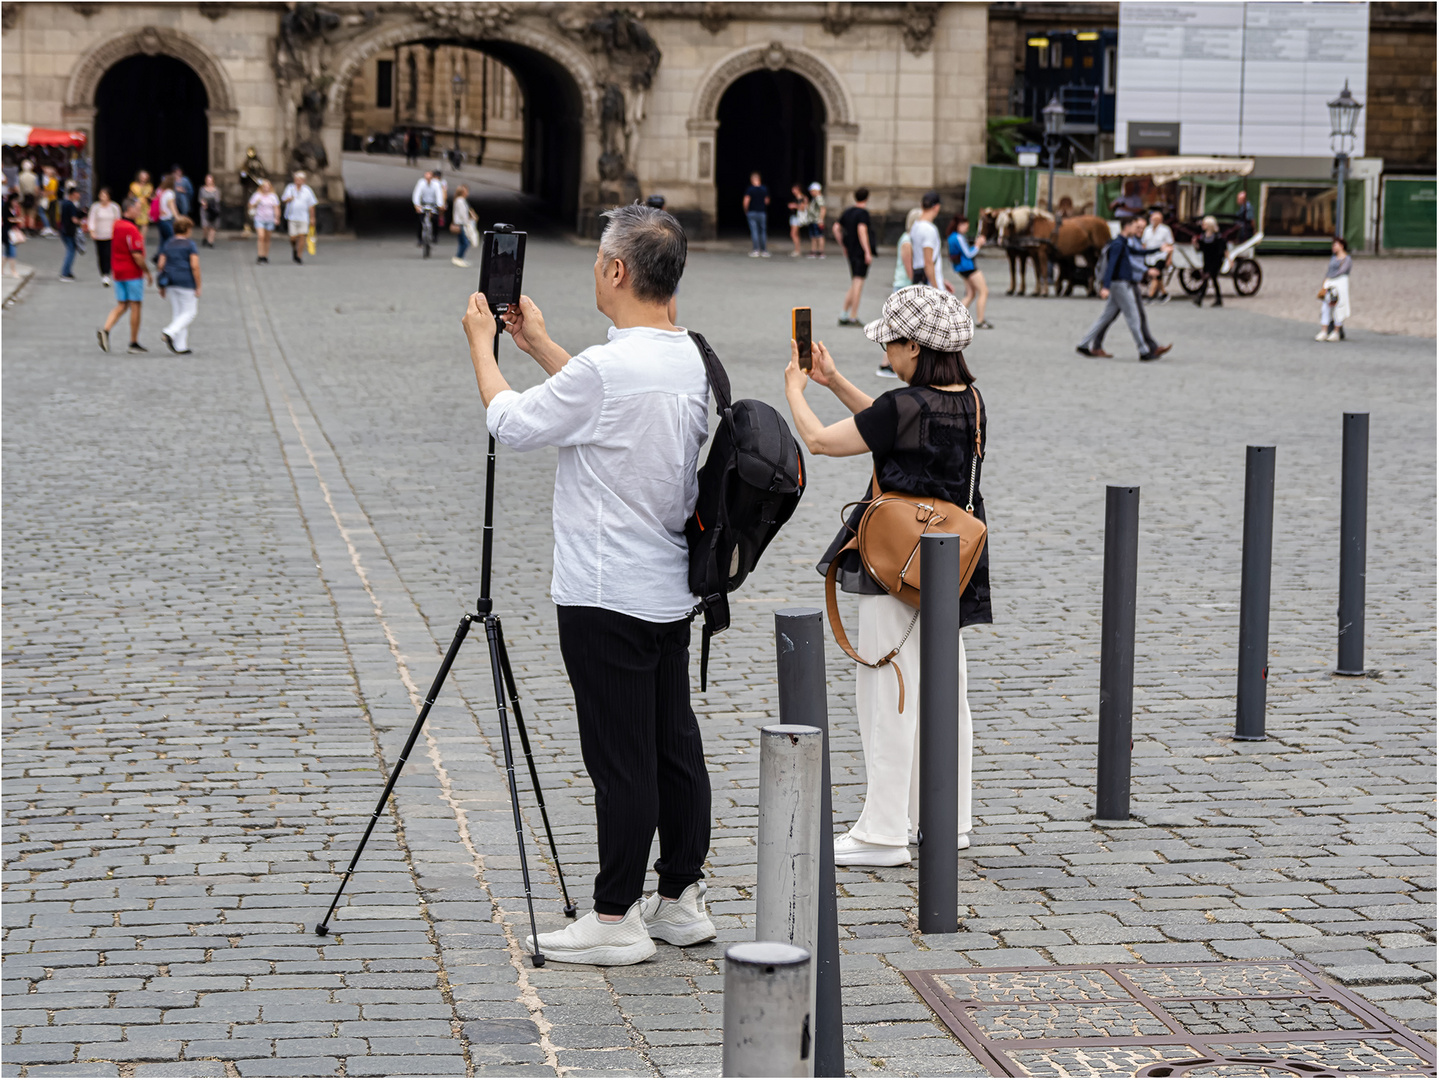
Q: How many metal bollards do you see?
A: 7